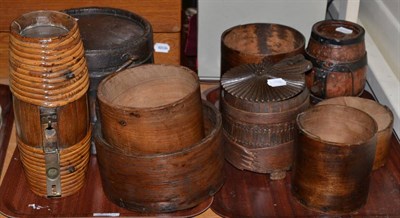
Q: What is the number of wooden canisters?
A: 9